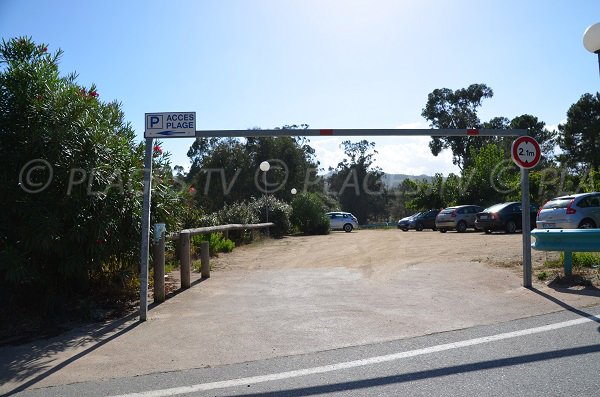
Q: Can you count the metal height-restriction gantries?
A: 1